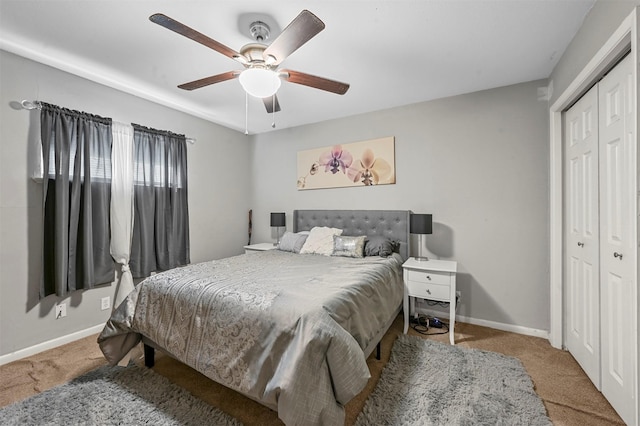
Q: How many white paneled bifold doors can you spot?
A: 2